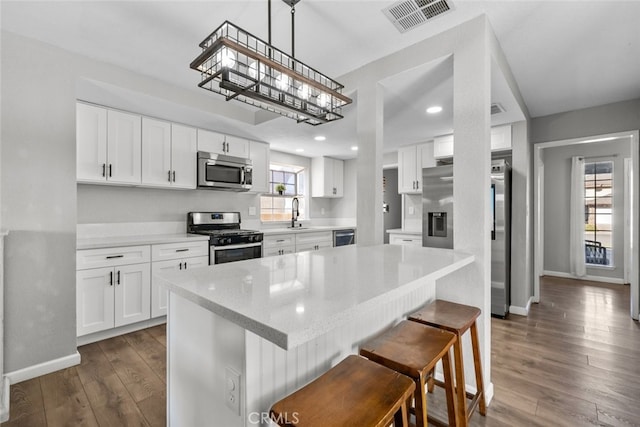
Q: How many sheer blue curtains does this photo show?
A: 0